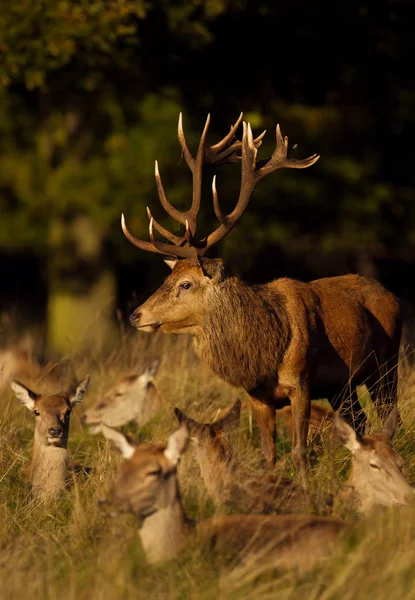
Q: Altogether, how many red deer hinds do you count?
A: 5